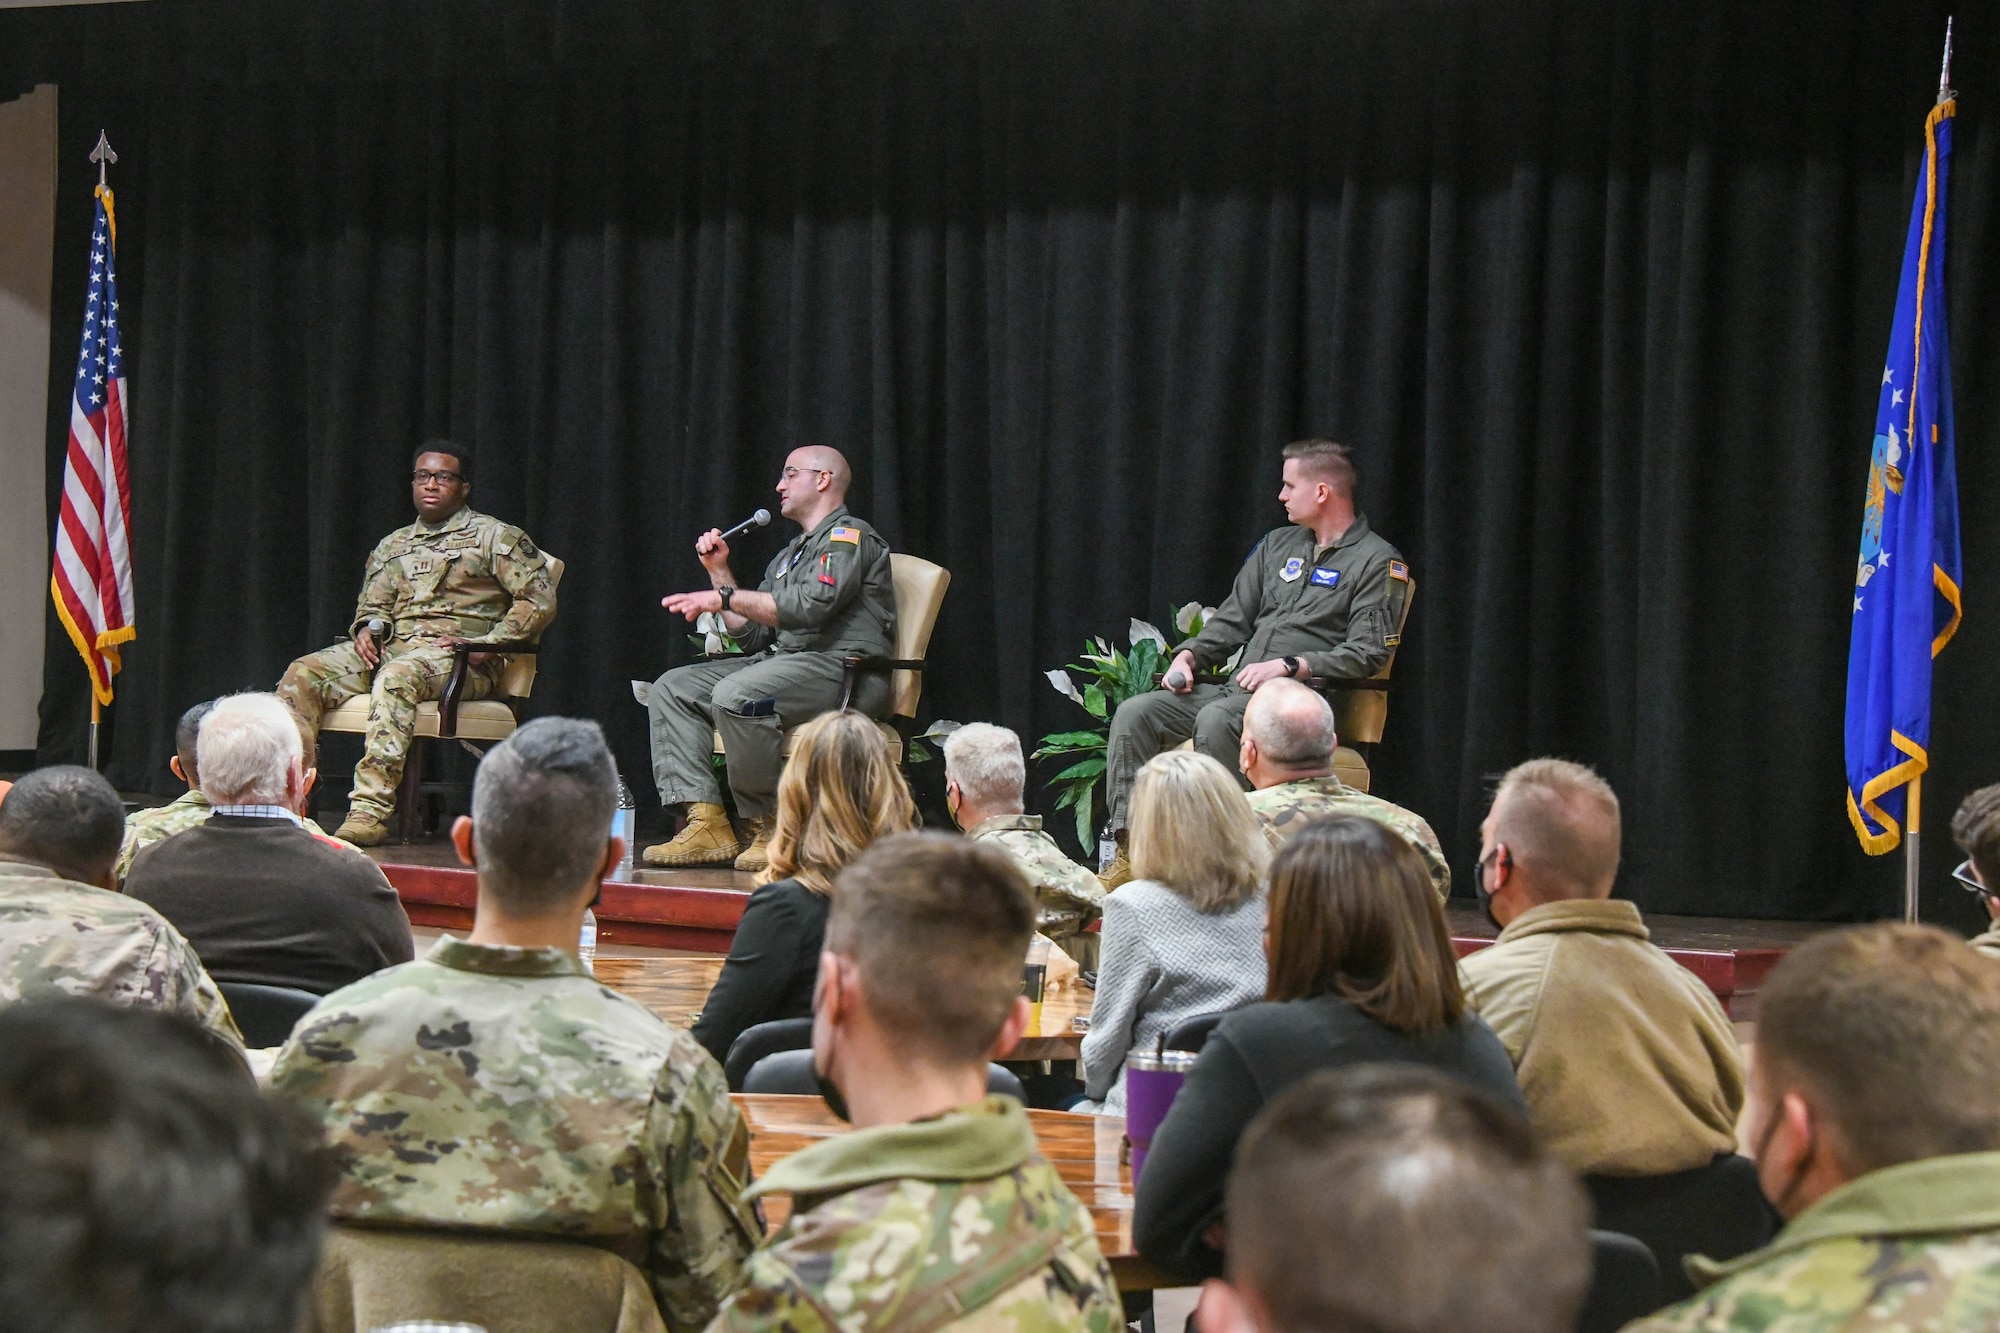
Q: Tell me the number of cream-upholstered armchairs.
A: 3